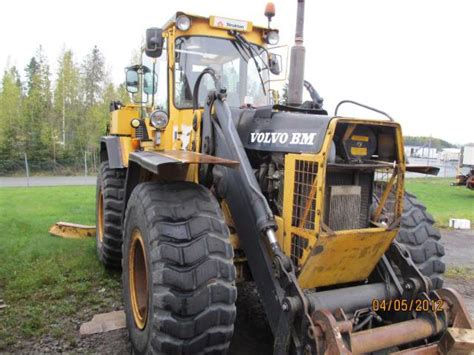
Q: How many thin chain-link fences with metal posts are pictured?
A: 1